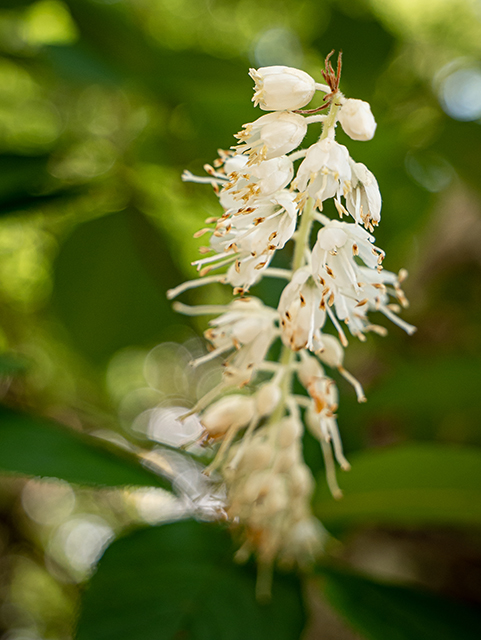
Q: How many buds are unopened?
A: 1